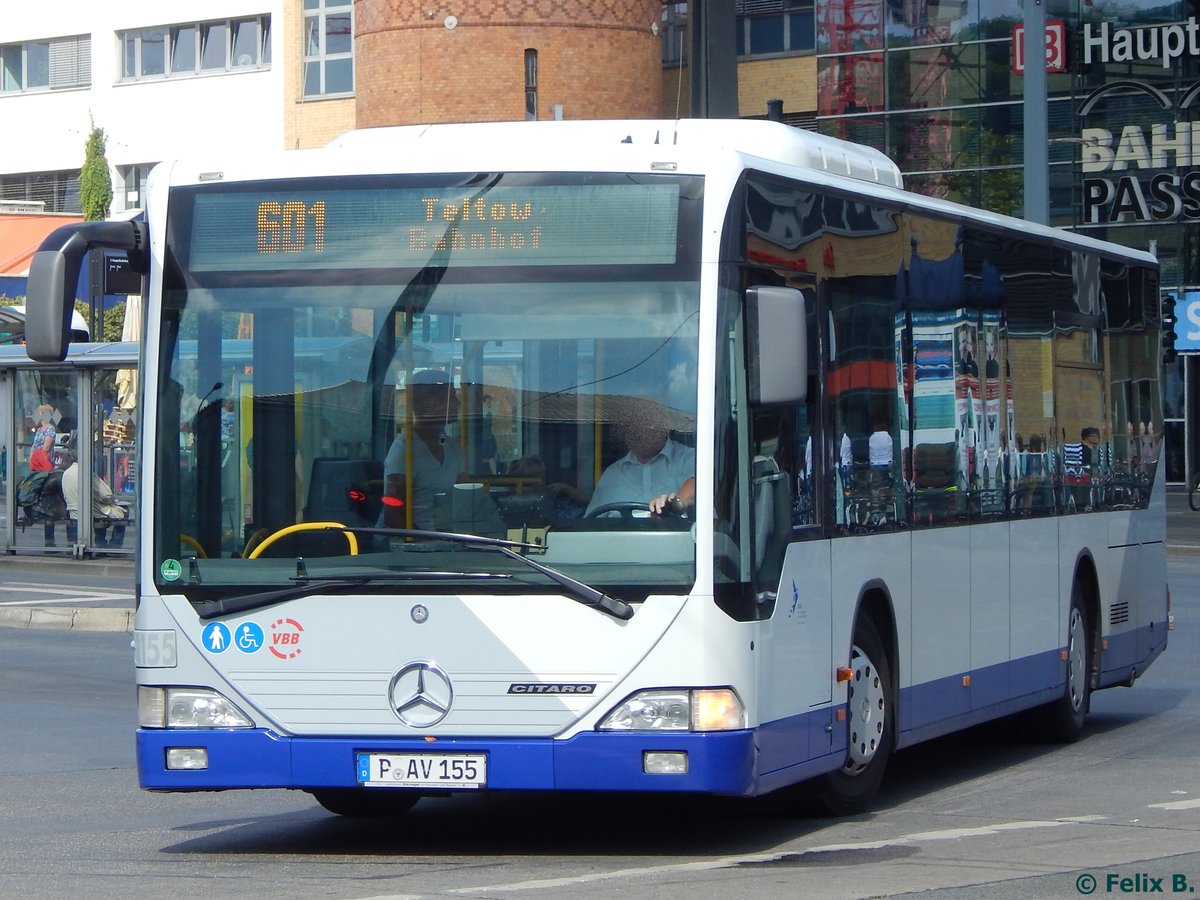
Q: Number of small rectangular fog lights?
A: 2